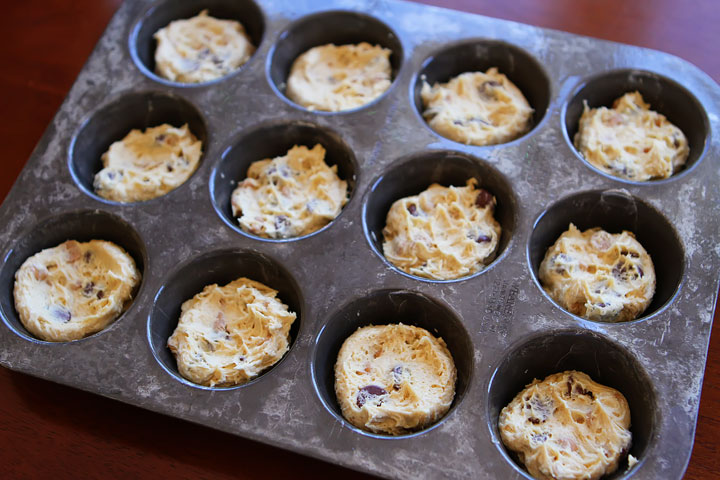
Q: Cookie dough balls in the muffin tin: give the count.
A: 12